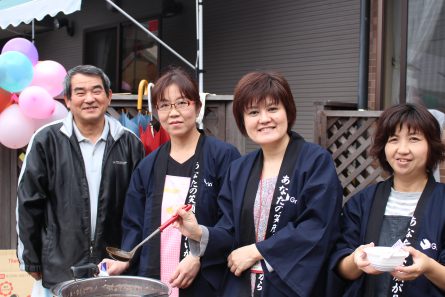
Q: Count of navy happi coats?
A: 3